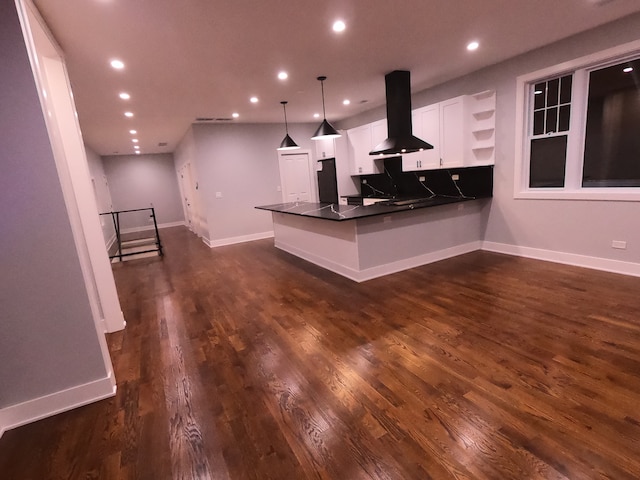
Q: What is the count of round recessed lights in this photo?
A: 14